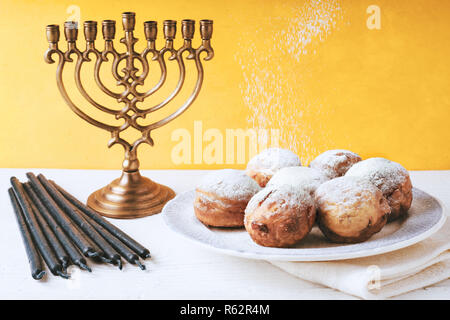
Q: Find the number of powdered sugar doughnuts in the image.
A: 7